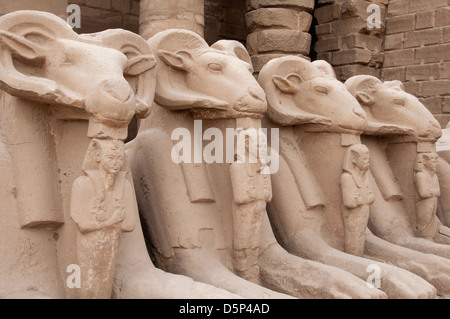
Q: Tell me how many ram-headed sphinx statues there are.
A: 4